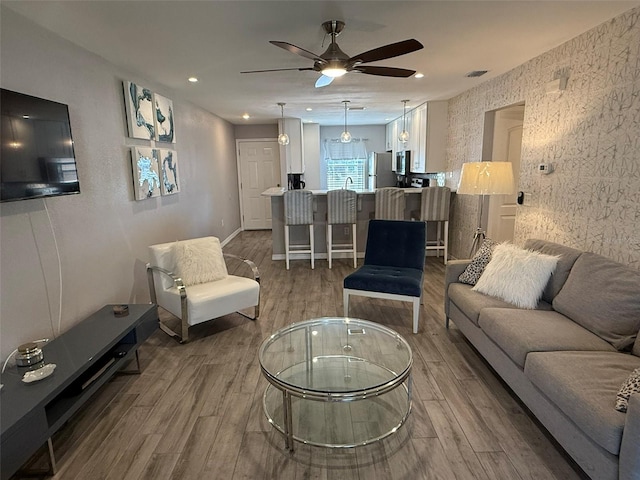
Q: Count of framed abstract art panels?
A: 4